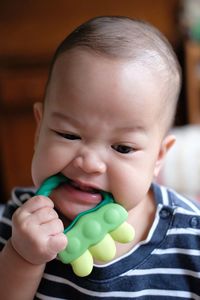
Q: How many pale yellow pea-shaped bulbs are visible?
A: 3